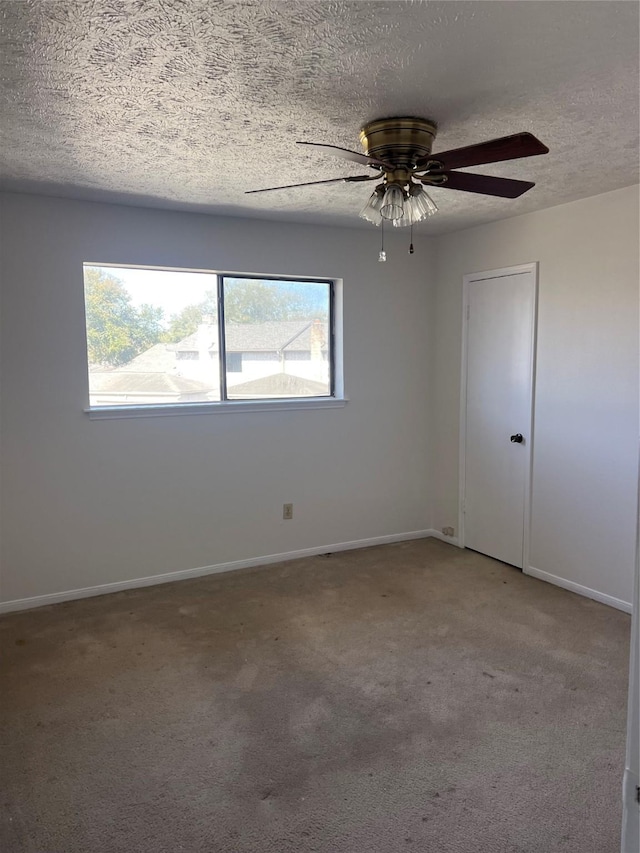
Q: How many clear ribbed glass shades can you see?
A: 4